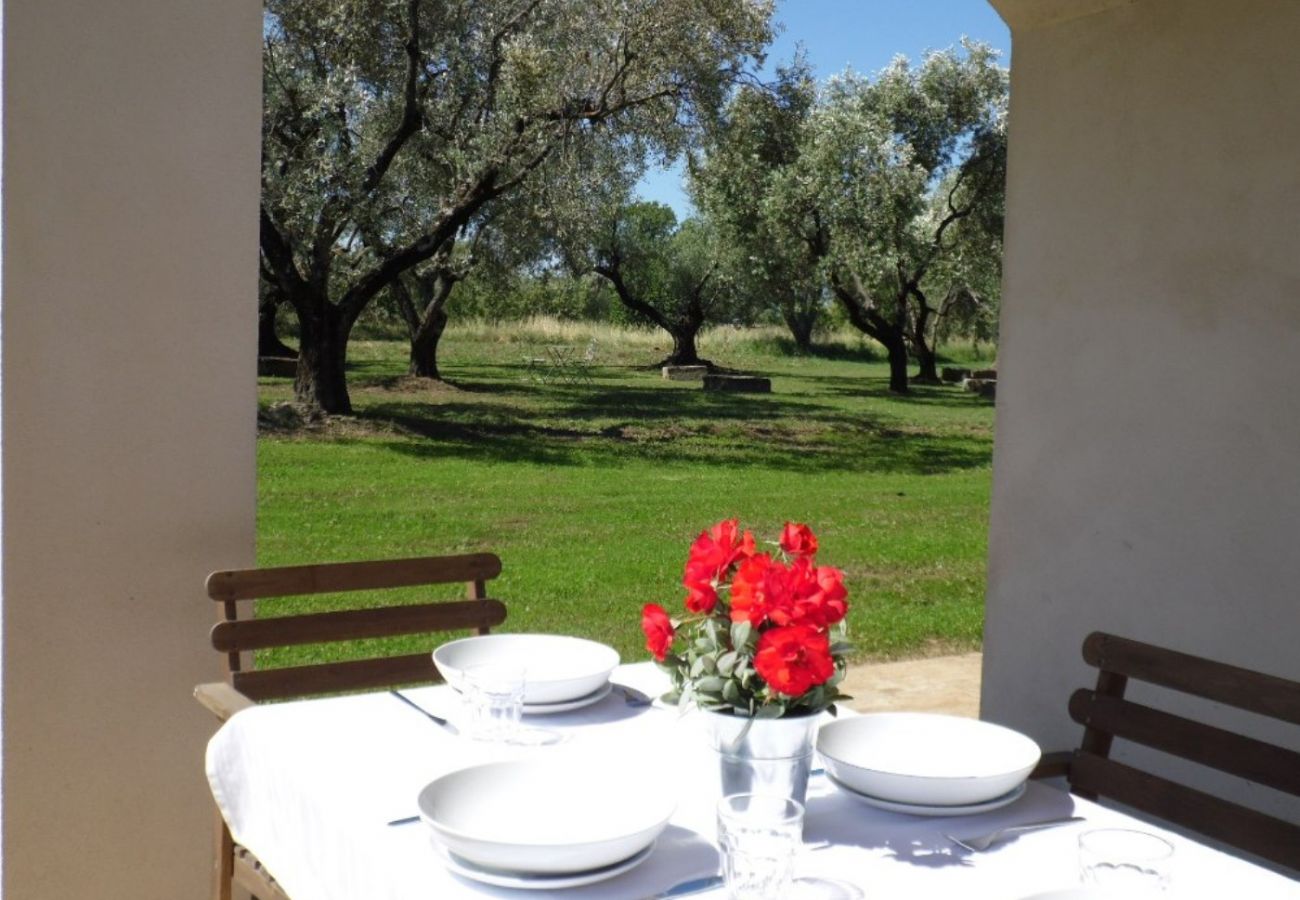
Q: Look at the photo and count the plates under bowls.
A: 3